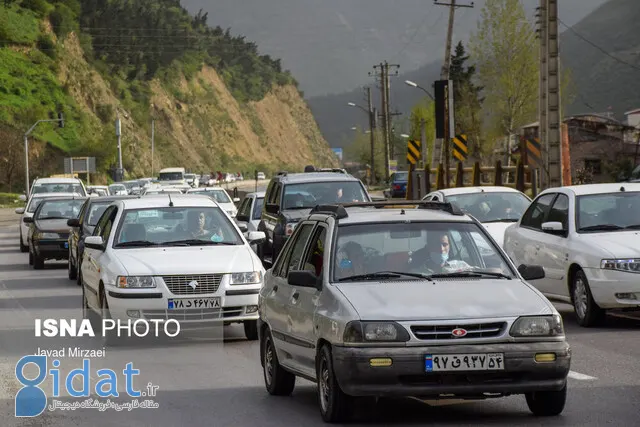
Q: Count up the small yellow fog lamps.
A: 2